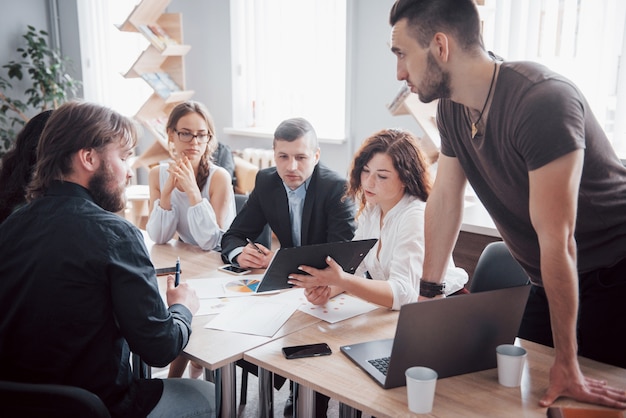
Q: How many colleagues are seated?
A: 5